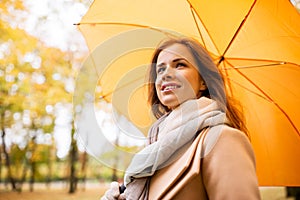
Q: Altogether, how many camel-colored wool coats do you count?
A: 1